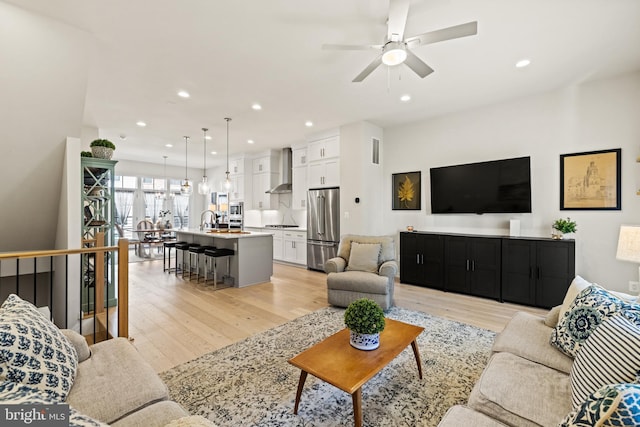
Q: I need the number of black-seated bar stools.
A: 4